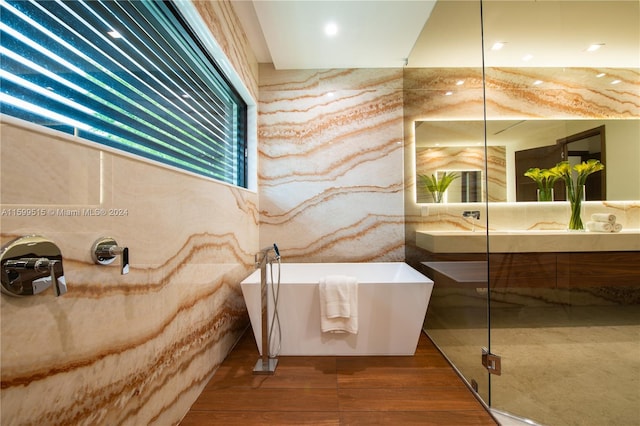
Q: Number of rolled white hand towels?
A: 3